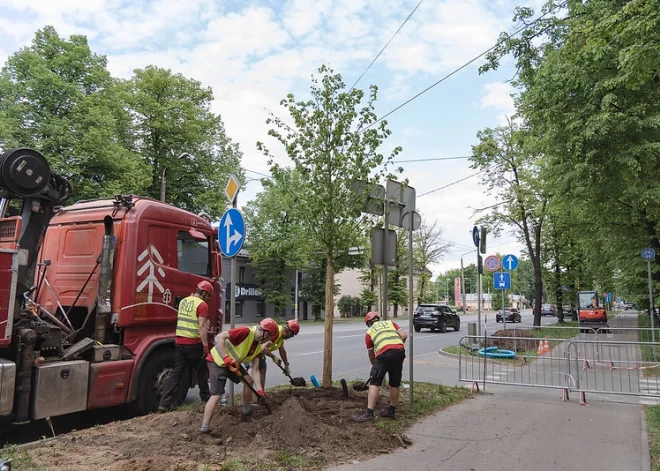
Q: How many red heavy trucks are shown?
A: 1